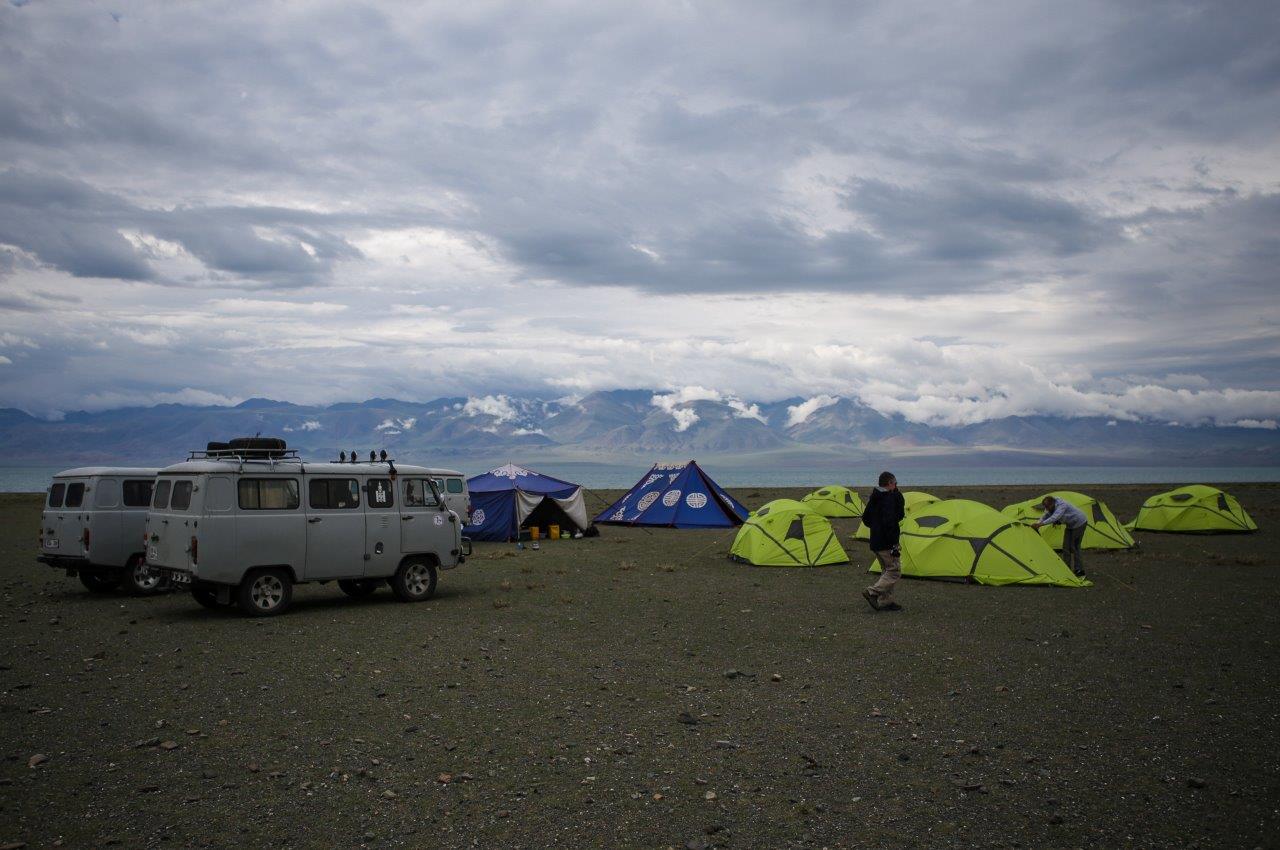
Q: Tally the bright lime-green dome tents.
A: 6